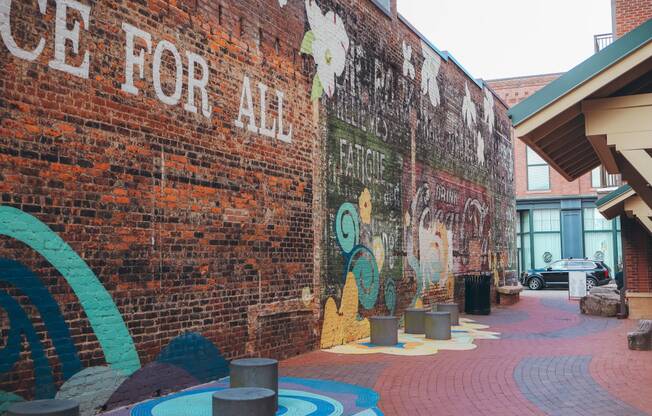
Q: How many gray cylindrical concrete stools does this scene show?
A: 7